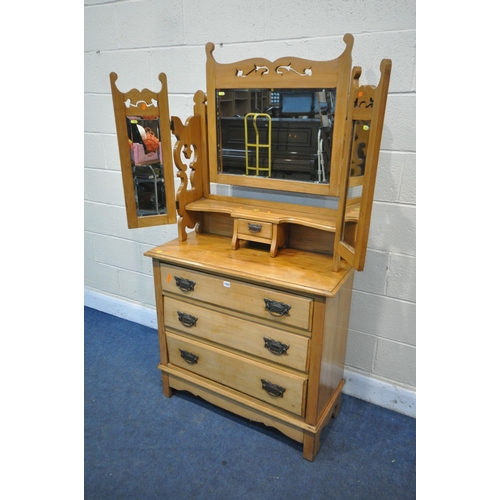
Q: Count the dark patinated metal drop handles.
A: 7